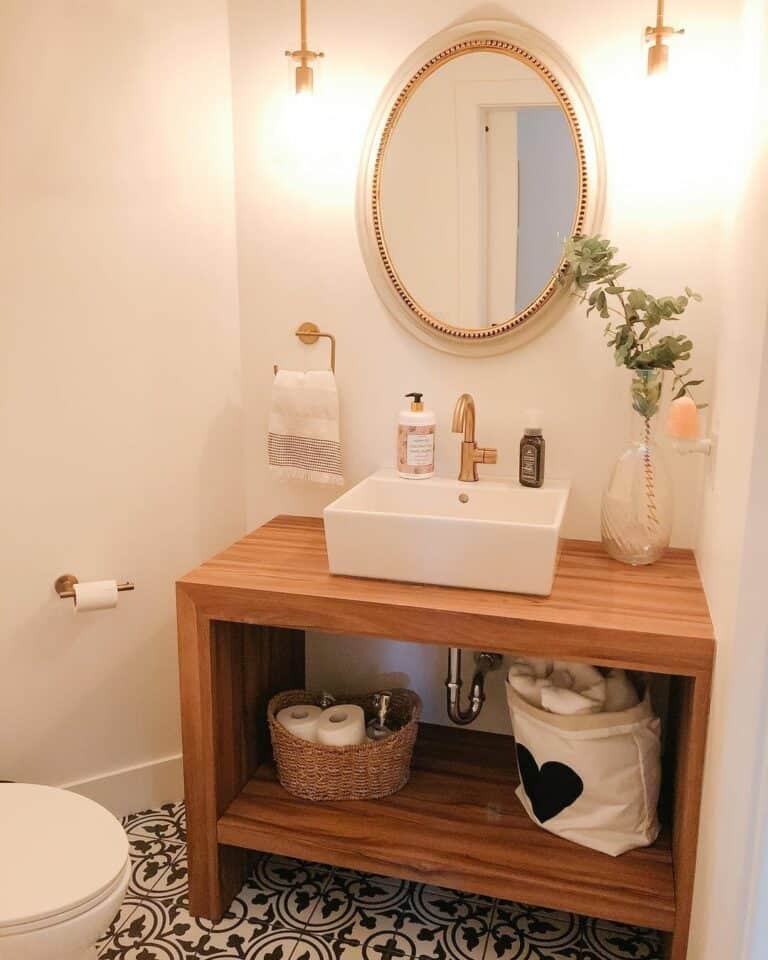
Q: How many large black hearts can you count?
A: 1